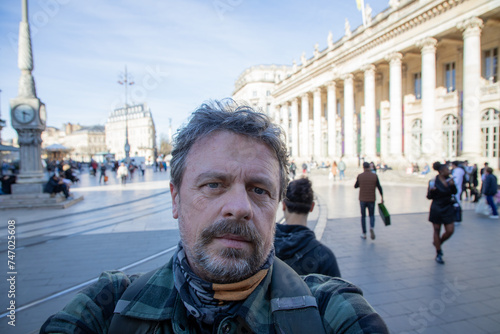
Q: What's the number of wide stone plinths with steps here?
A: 1